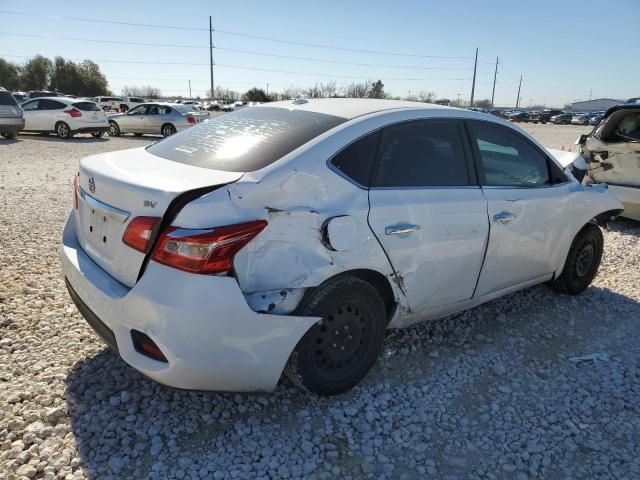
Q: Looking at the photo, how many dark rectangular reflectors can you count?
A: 1